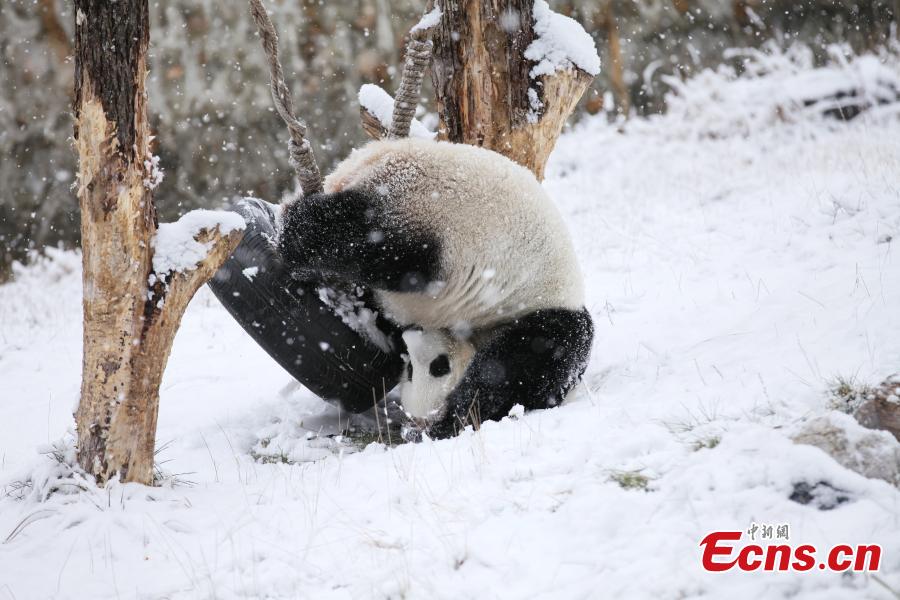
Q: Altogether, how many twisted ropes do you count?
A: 2